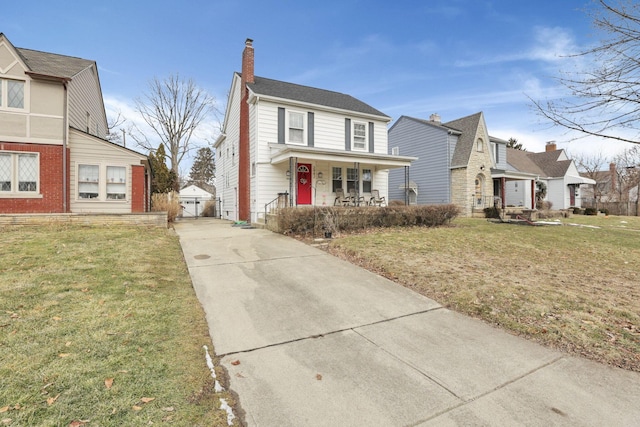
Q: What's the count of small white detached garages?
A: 1